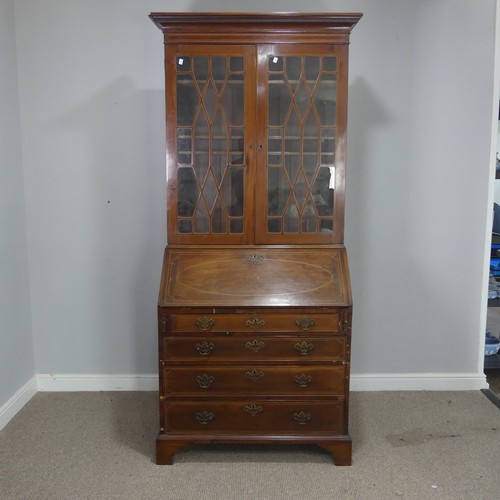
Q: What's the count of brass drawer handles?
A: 8